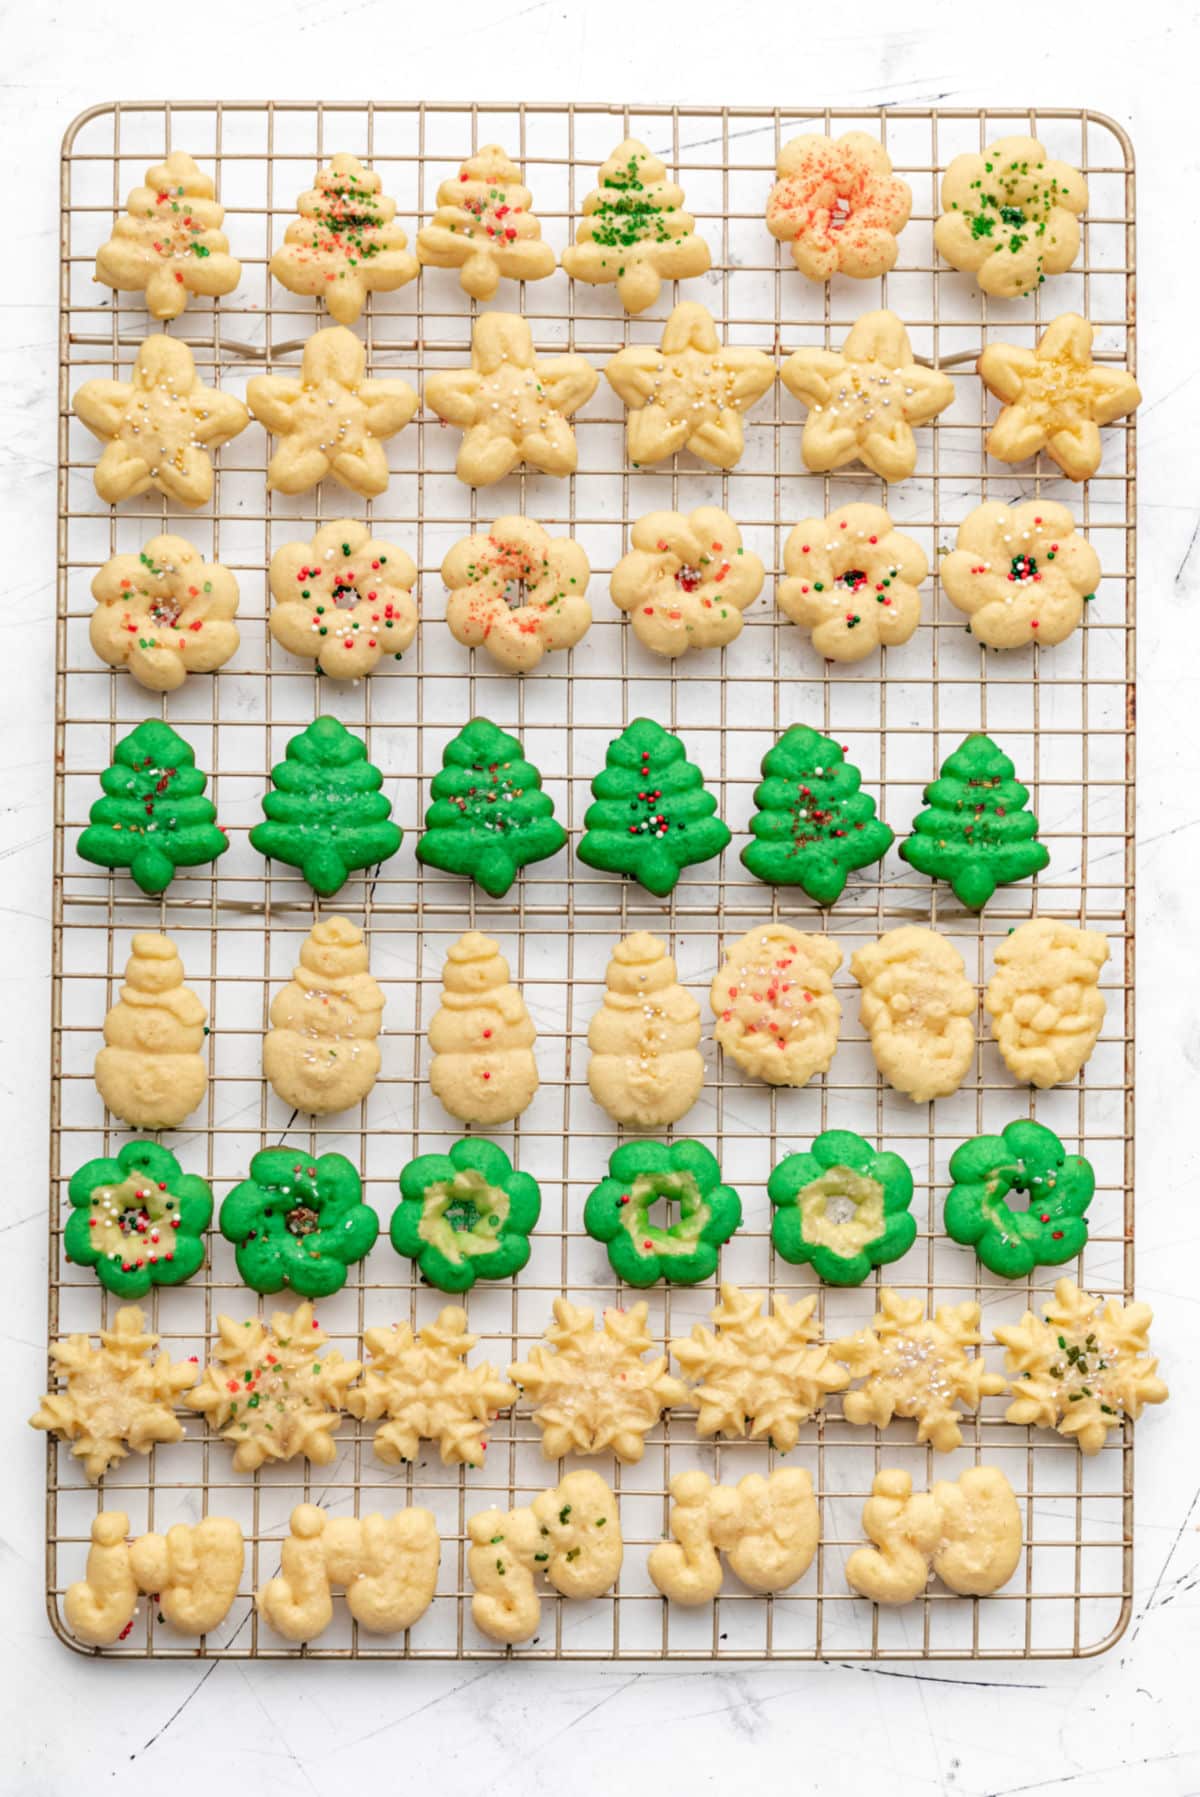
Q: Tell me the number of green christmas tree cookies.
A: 6